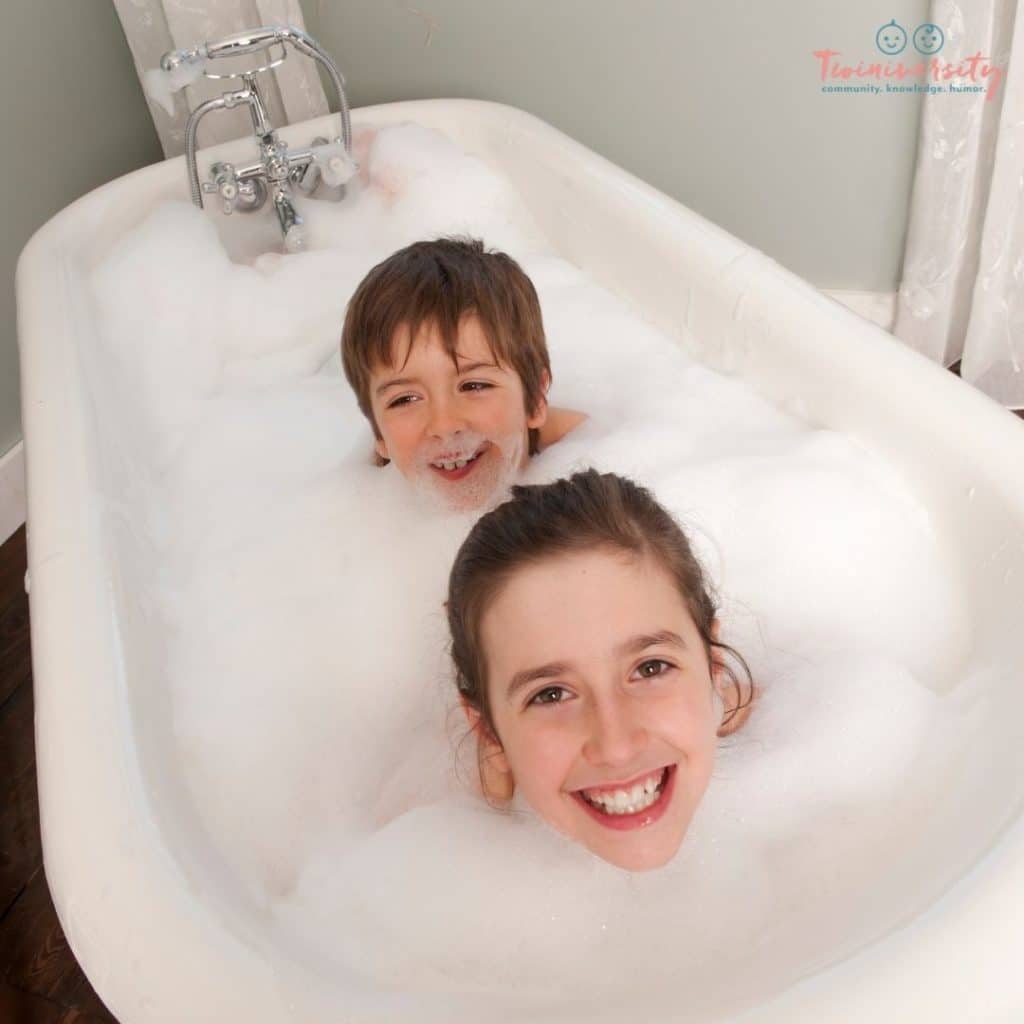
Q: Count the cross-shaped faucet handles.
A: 2